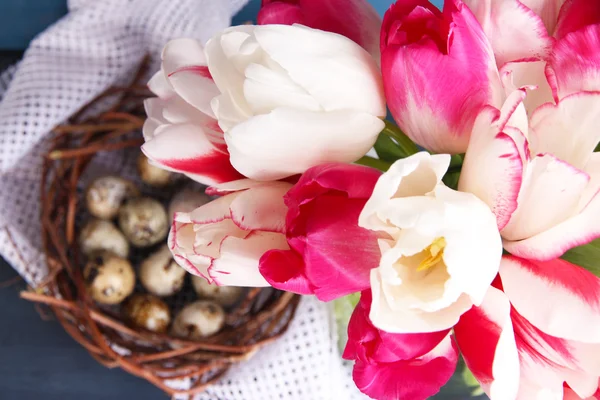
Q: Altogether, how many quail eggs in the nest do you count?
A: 10